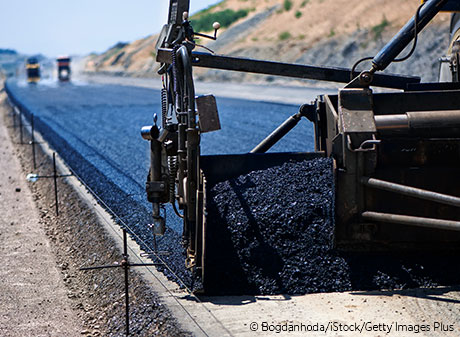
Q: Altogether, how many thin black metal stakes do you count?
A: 5